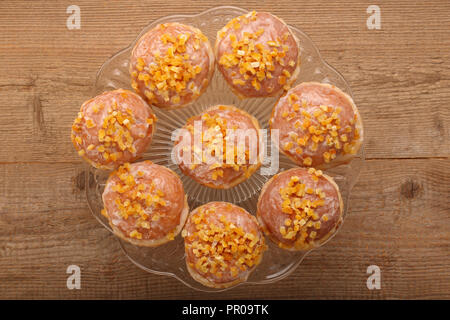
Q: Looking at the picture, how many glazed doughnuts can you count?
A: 8